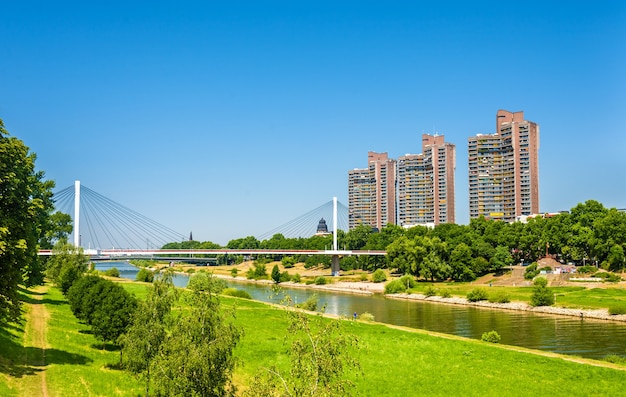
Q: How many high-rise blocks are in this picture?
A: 3